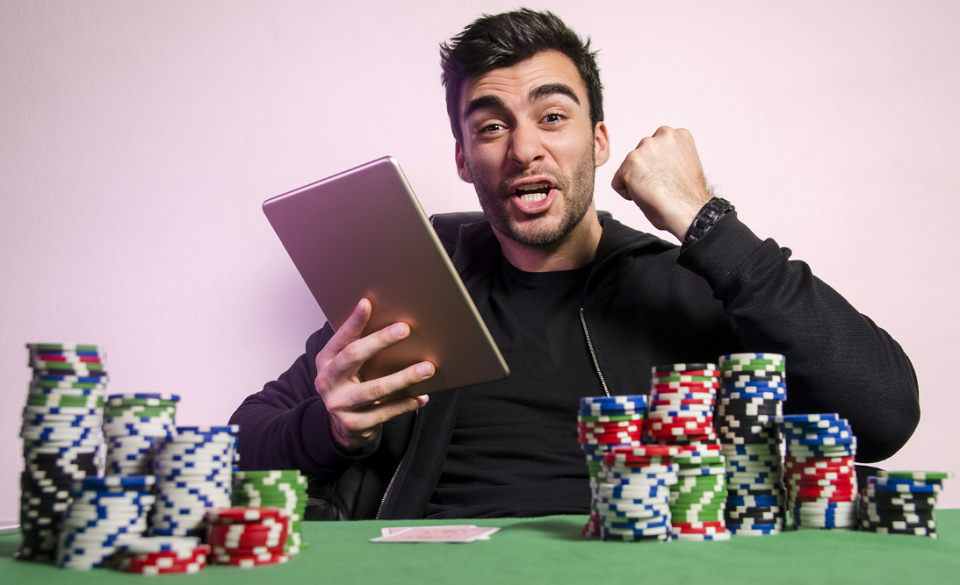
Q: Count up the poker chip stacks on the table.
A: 13